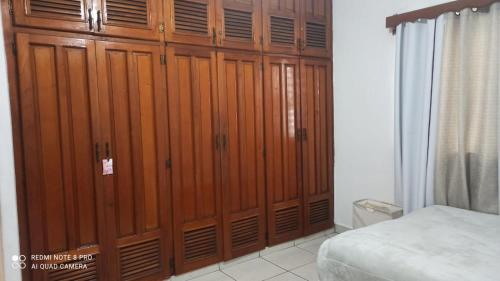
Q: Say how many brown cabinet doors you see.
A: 12